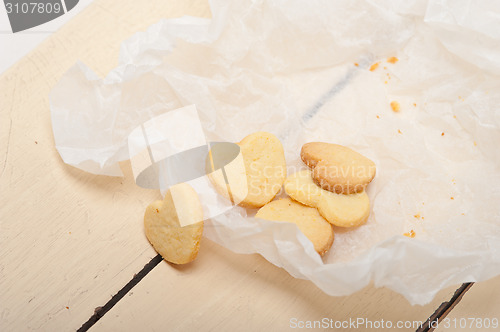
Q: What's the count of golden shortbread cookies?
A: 5